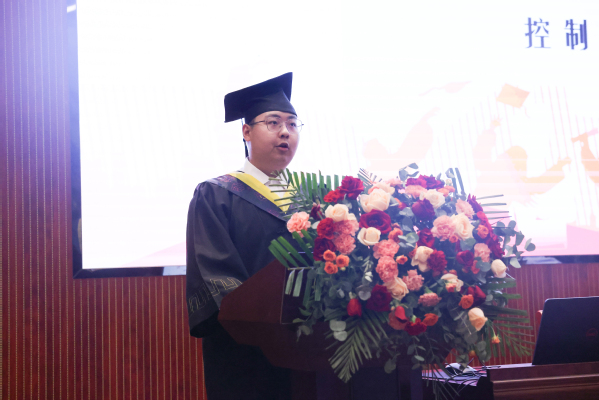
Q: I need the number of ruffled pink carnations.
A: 11